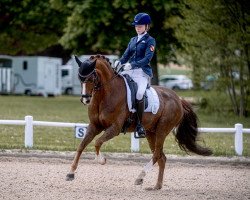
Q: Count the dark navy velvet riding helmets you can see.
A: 1